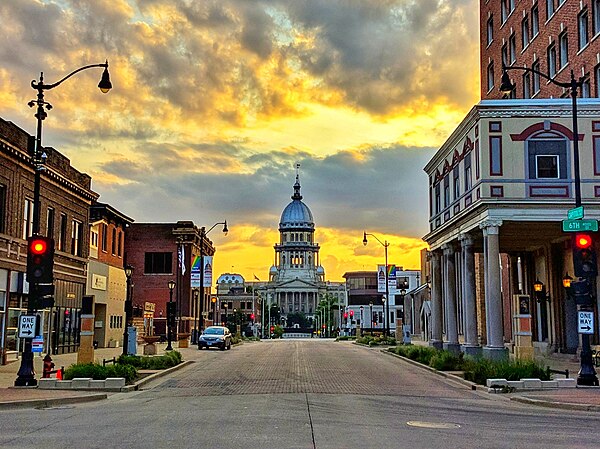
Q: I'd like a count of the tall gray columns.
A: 4